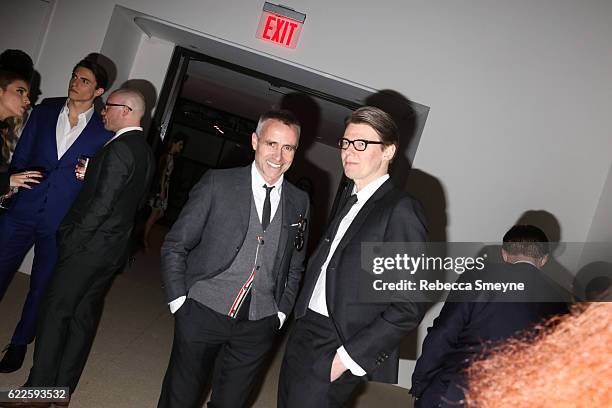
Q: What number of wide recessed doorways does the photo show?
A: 1